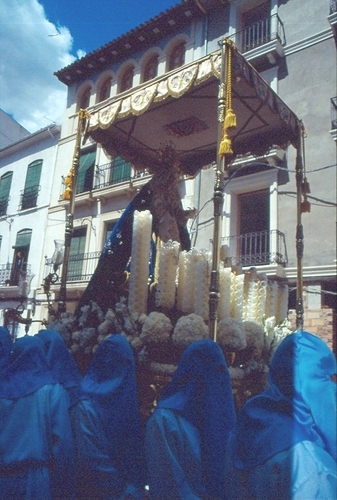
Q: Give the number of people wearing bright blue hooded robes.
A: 6